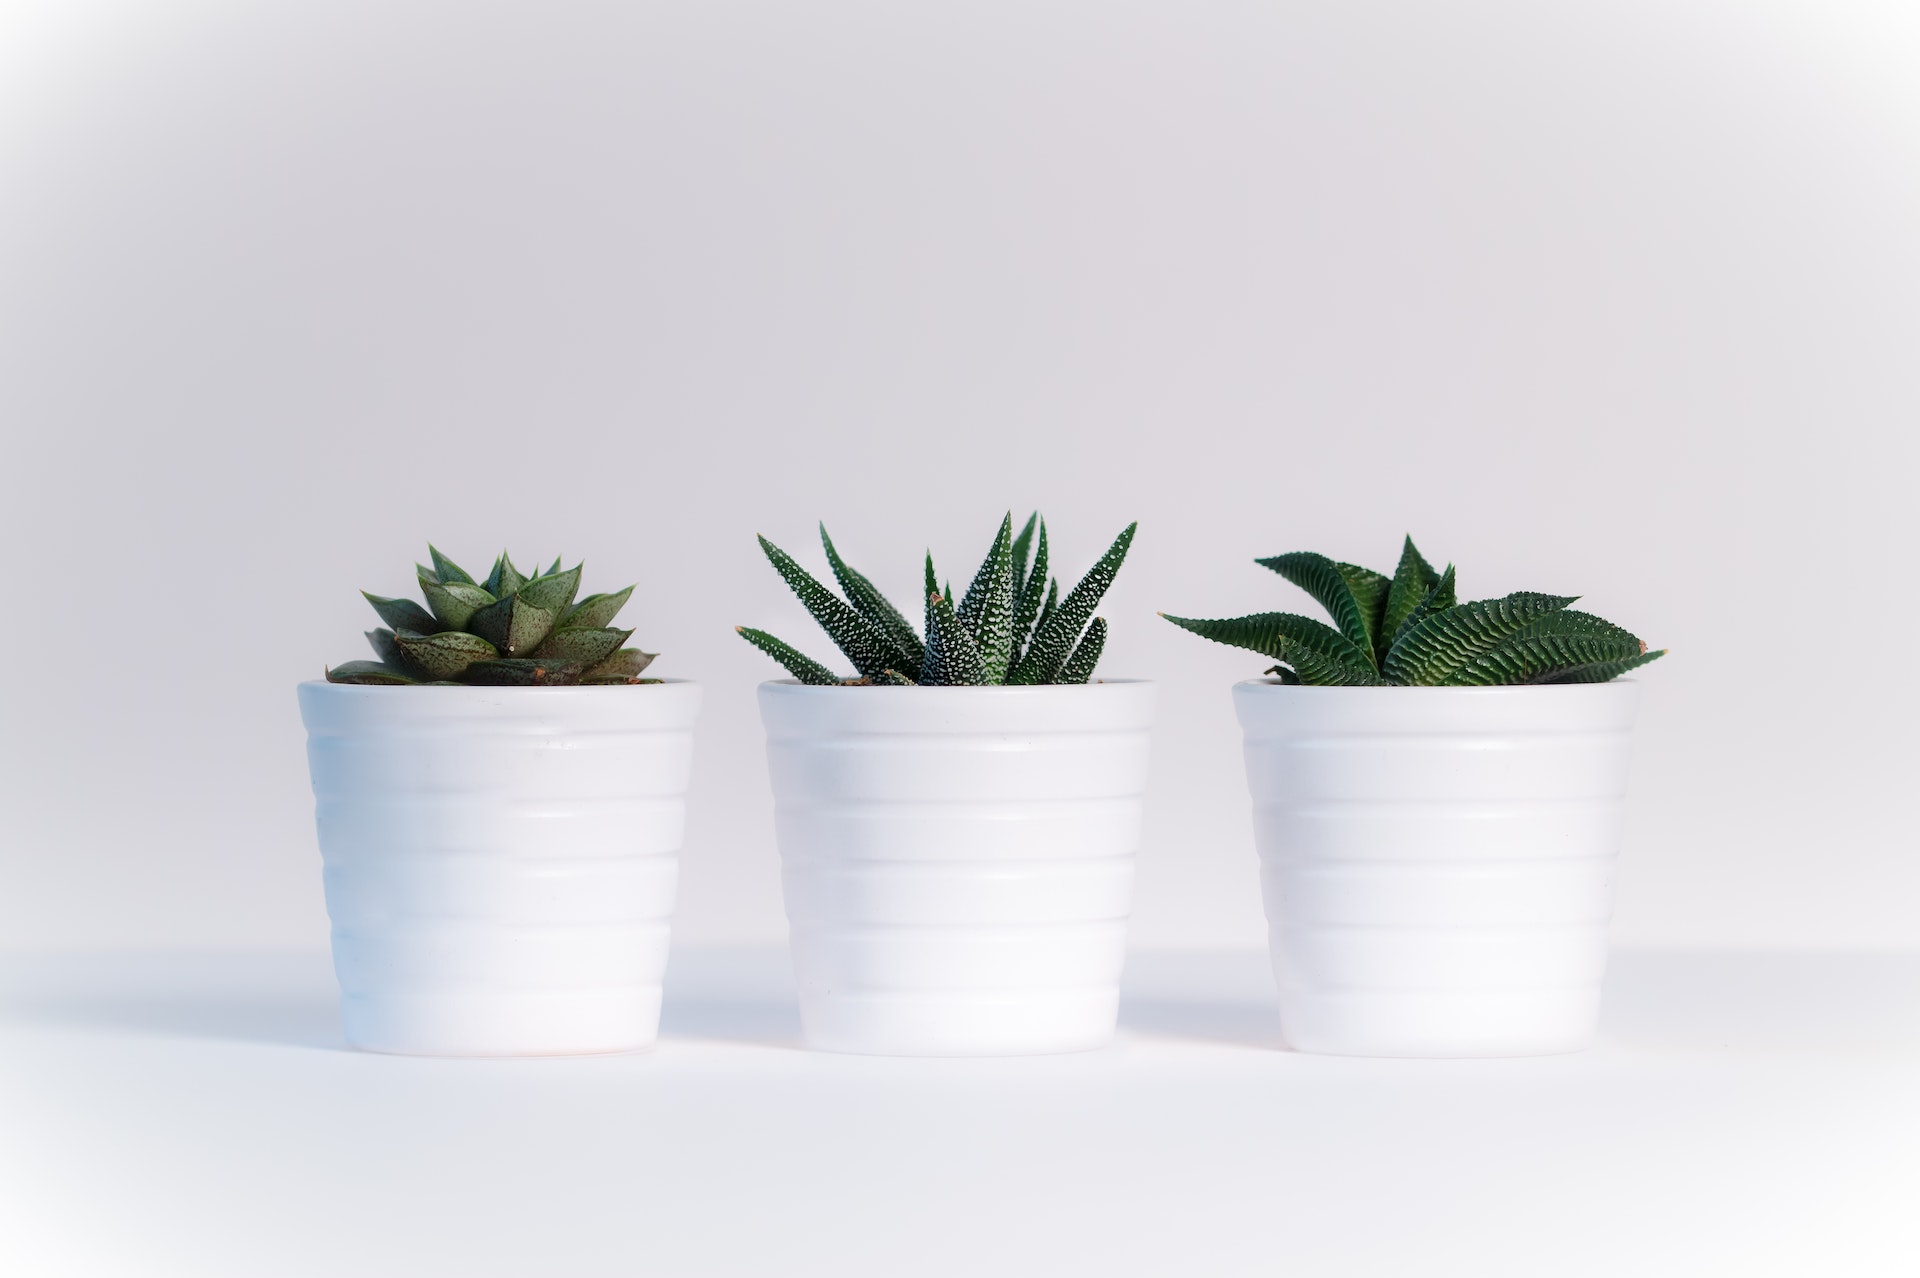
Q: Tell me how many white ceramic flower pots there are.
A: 3